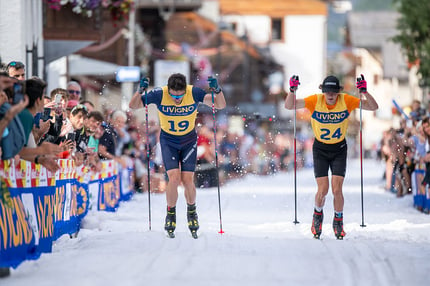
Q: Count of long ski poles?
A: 4